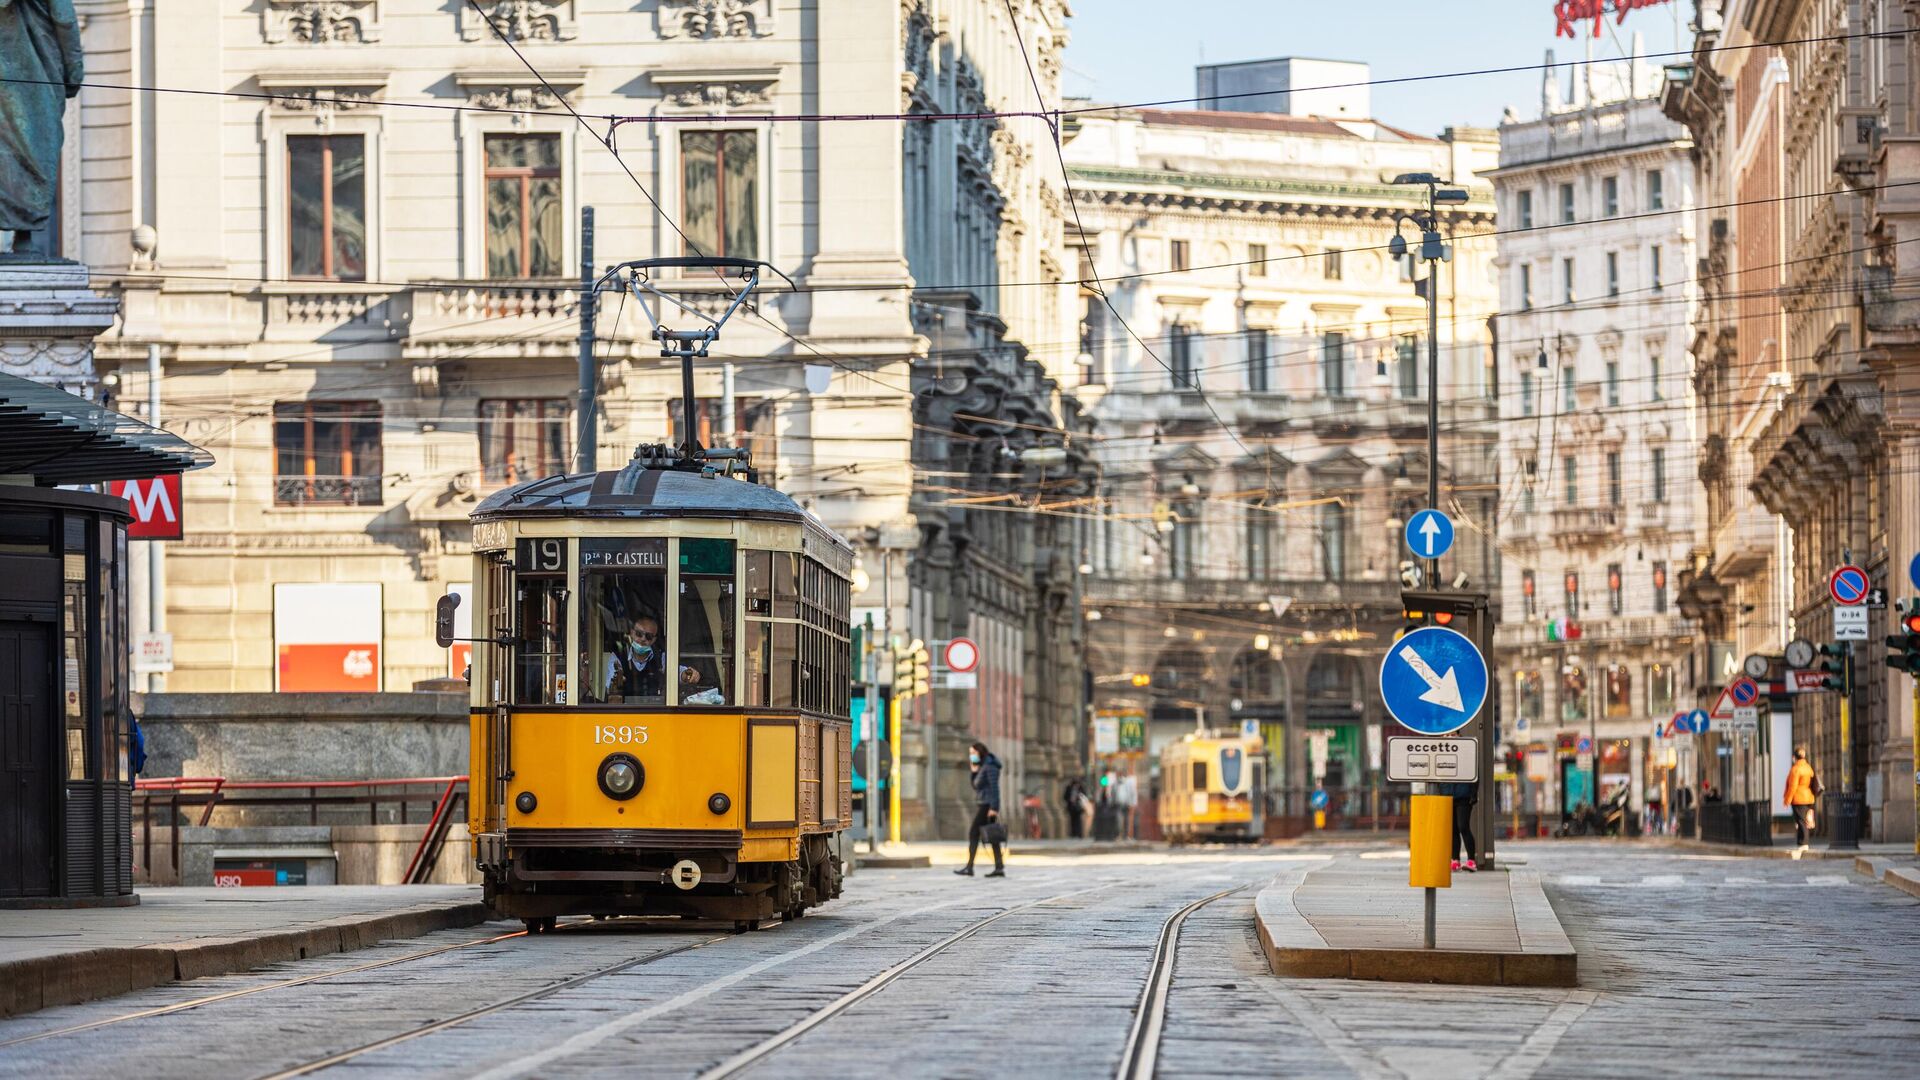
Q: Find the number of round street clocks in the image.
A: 2